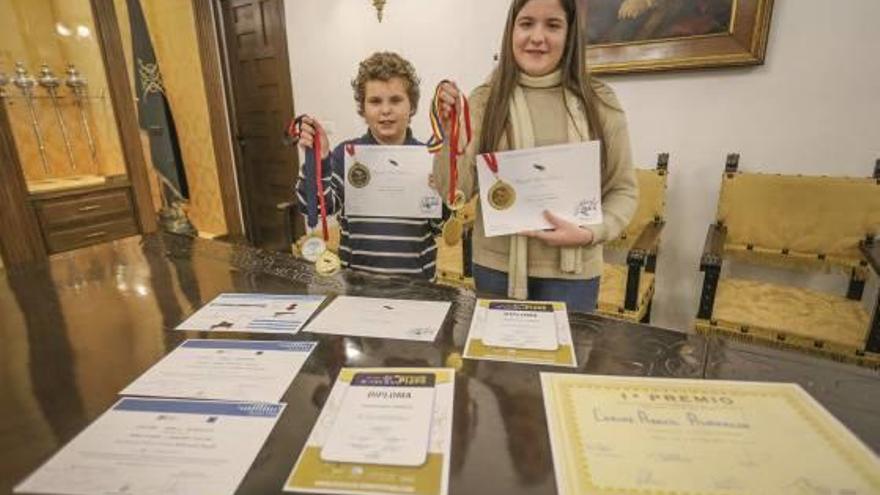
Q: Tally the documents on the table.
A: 7